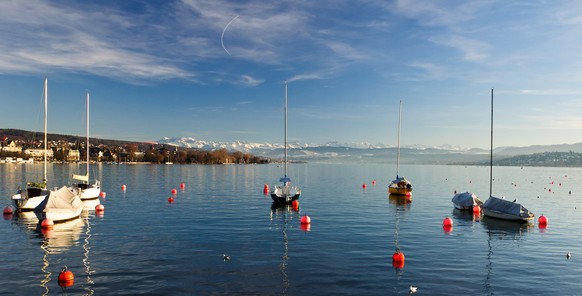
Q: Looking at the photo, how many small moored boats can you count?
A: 7